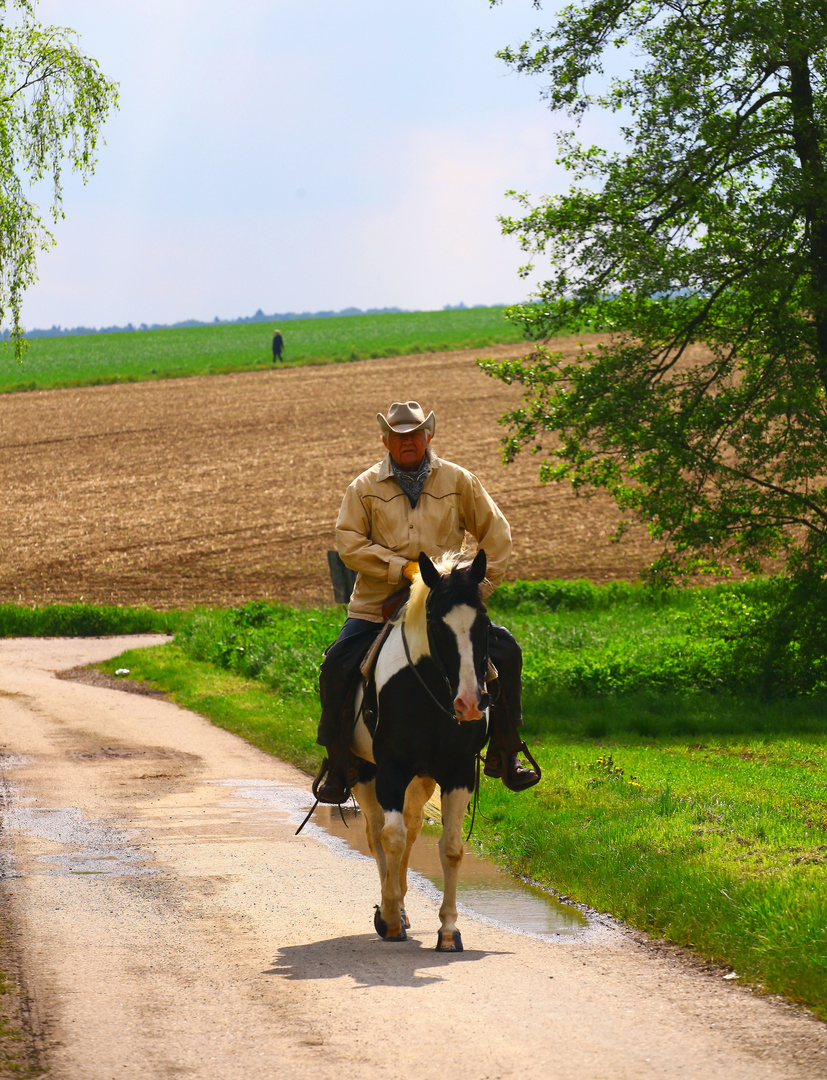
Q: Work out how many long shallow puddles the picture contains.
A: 1